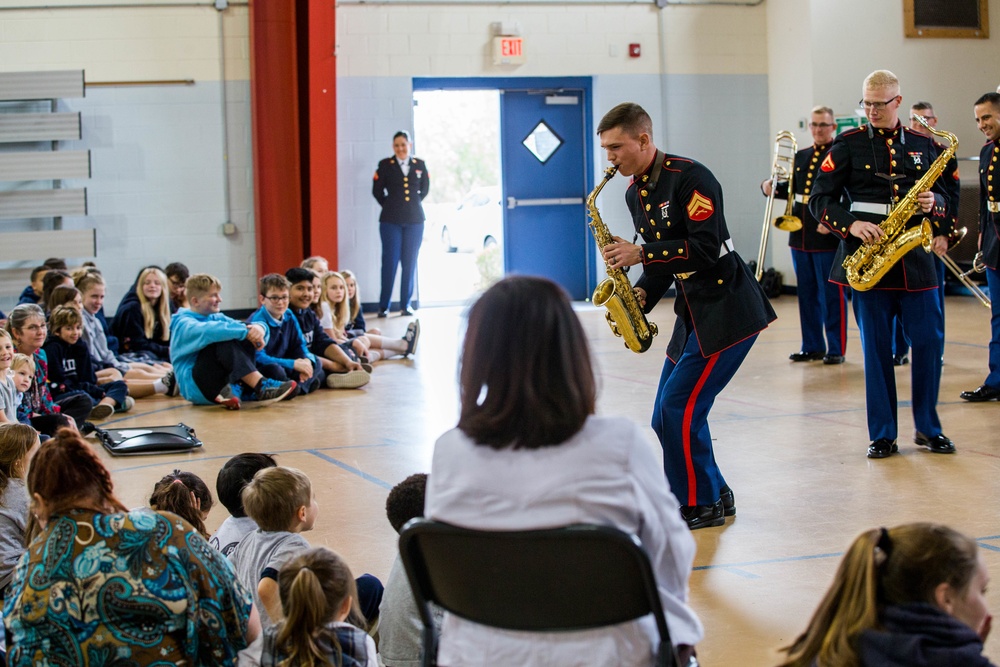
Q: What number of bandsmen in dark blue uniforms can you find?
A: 5